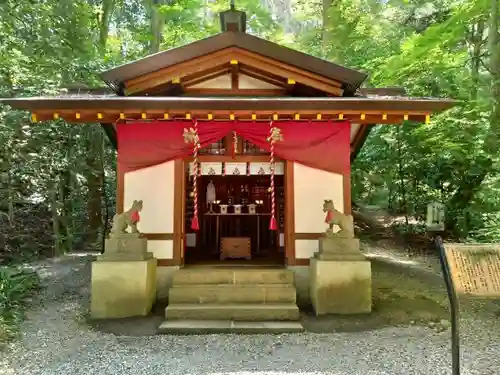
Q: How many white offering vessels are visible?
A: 3